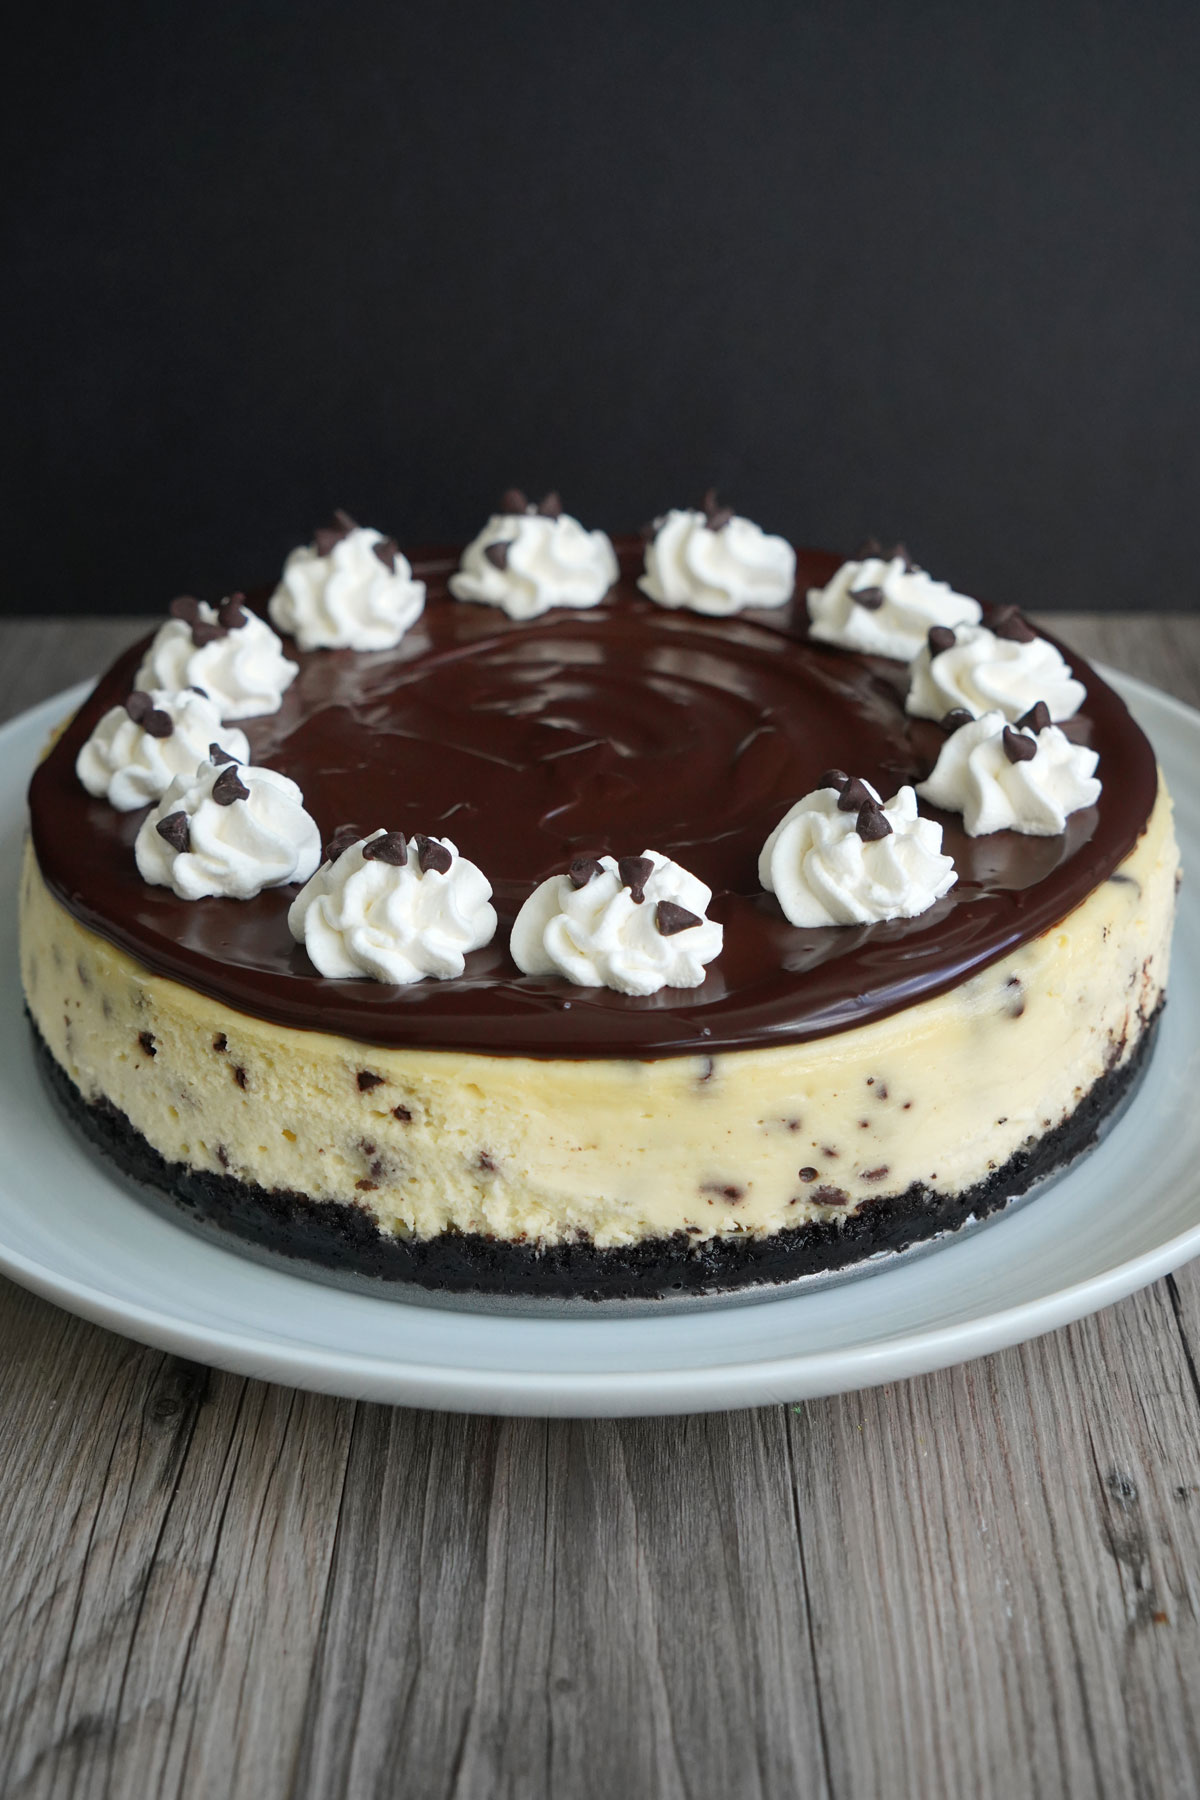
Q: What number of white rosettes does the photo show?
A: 12